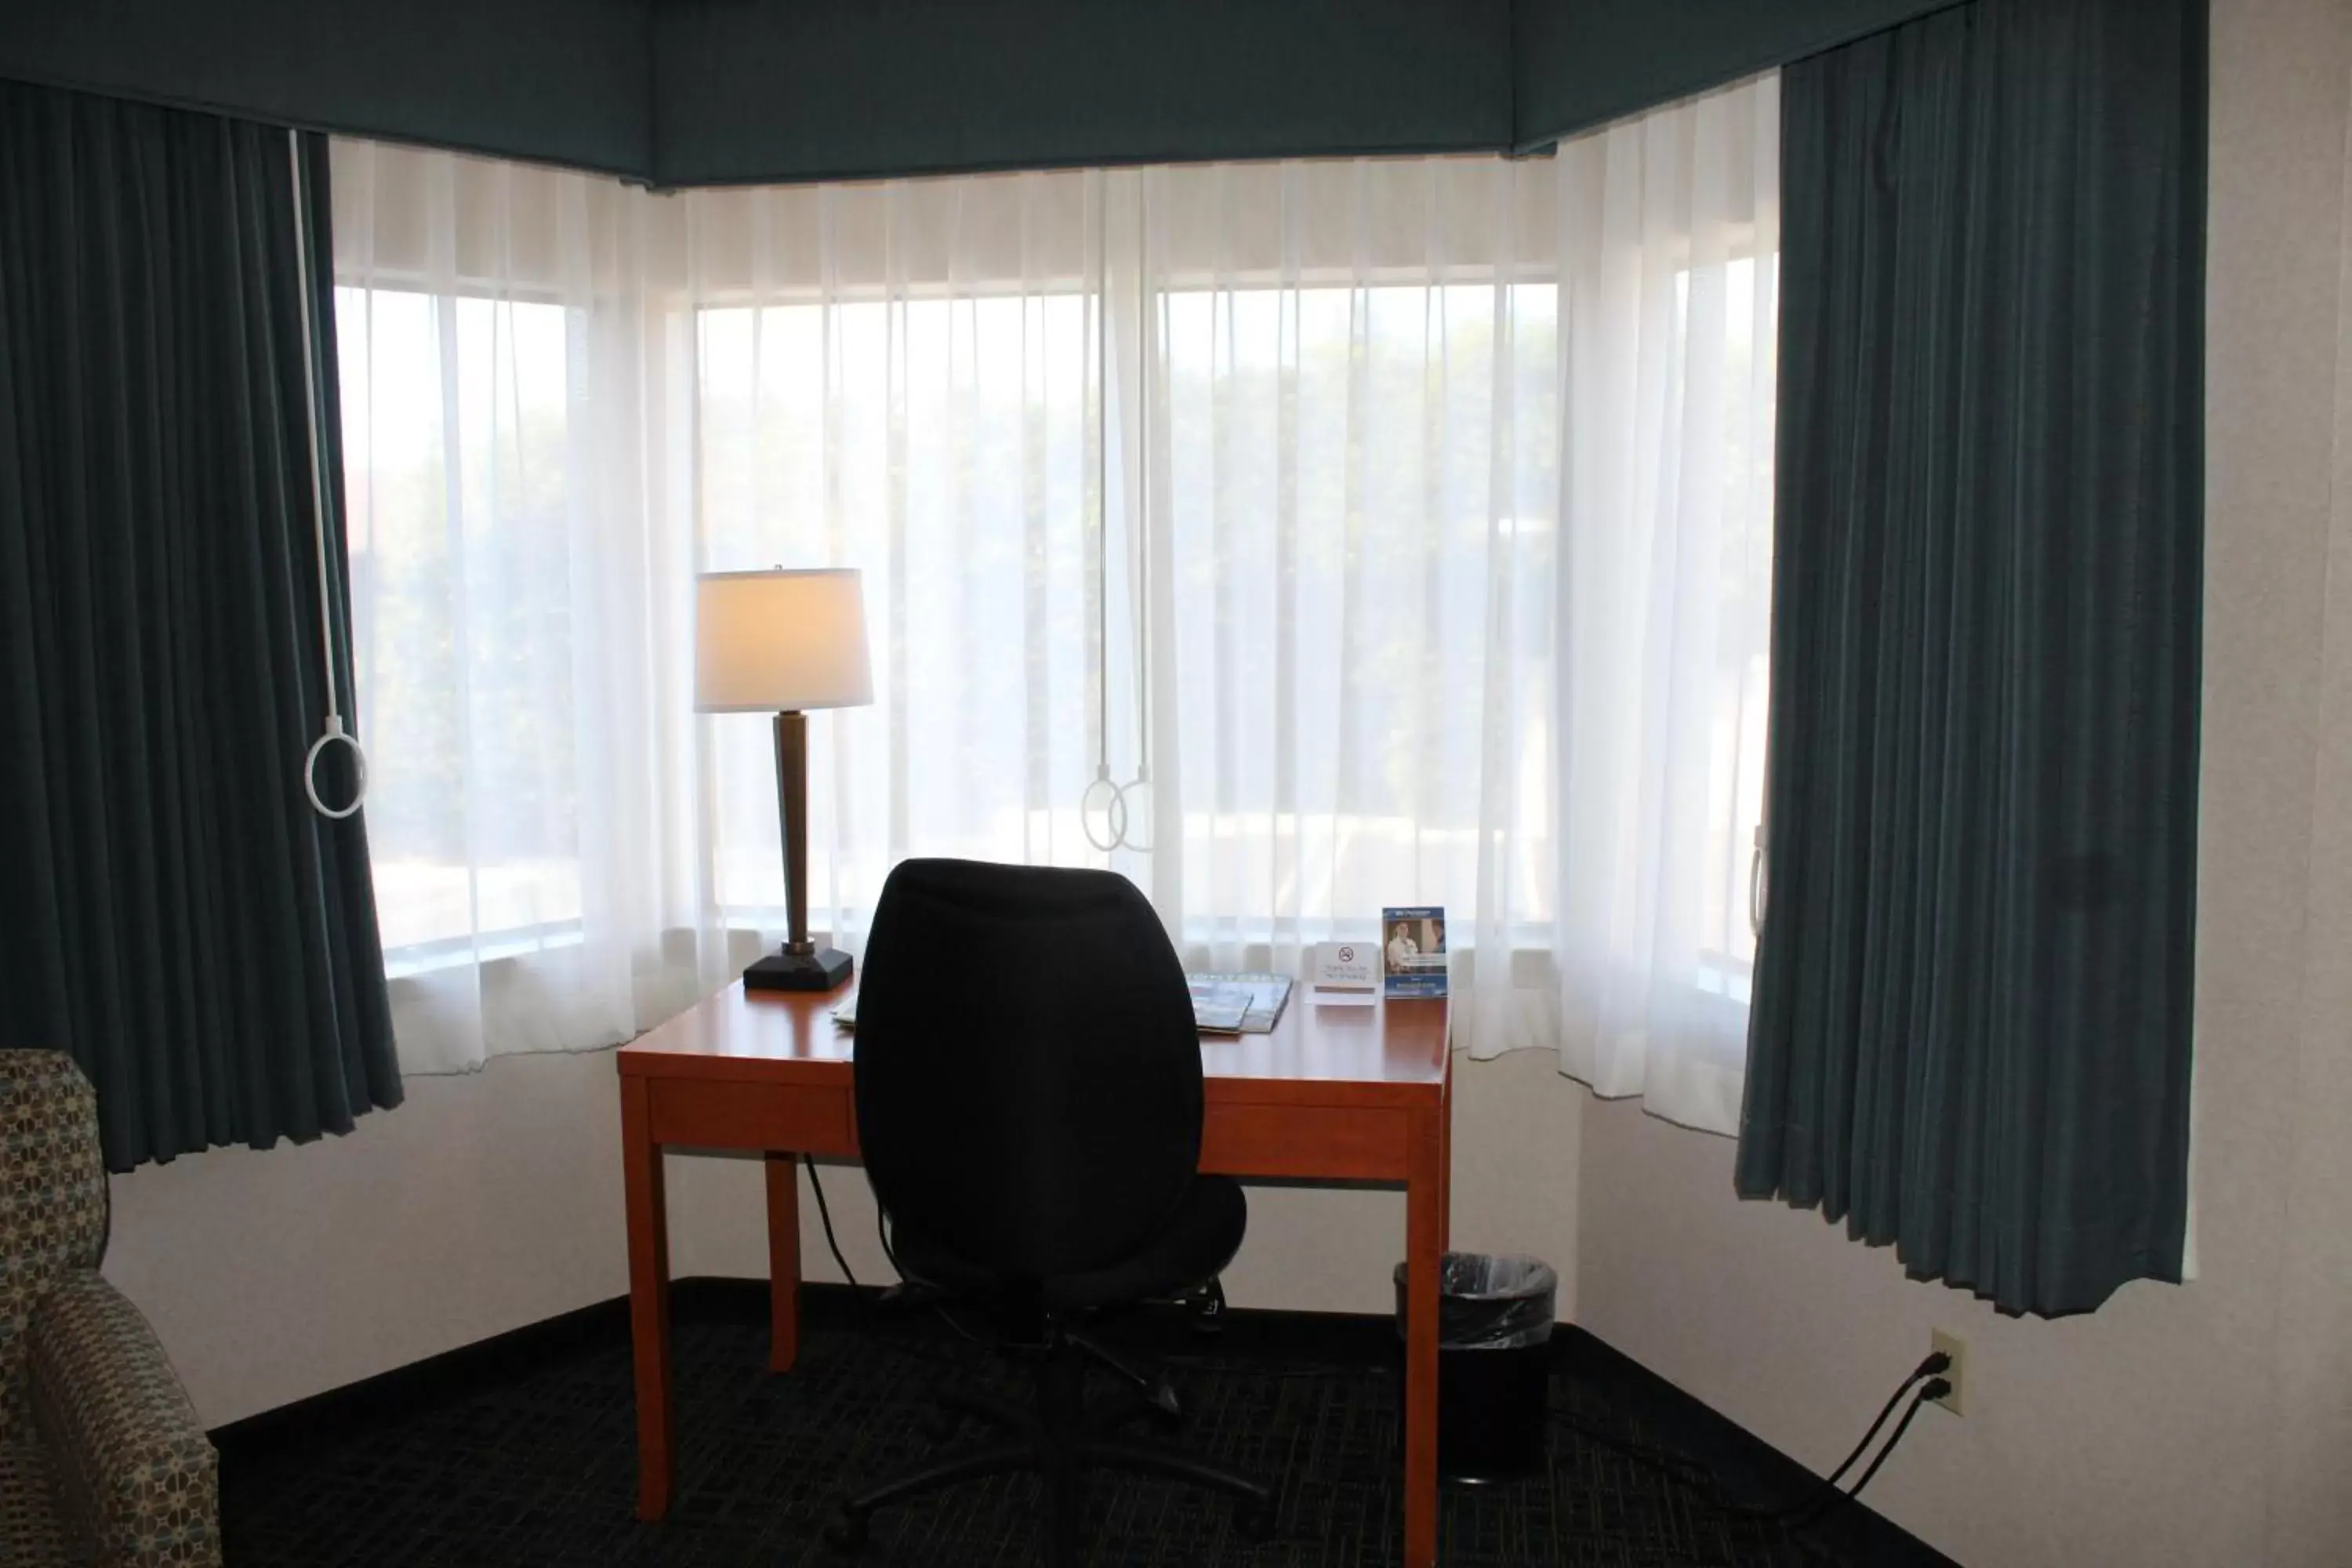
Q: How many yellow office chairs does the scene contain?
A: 0